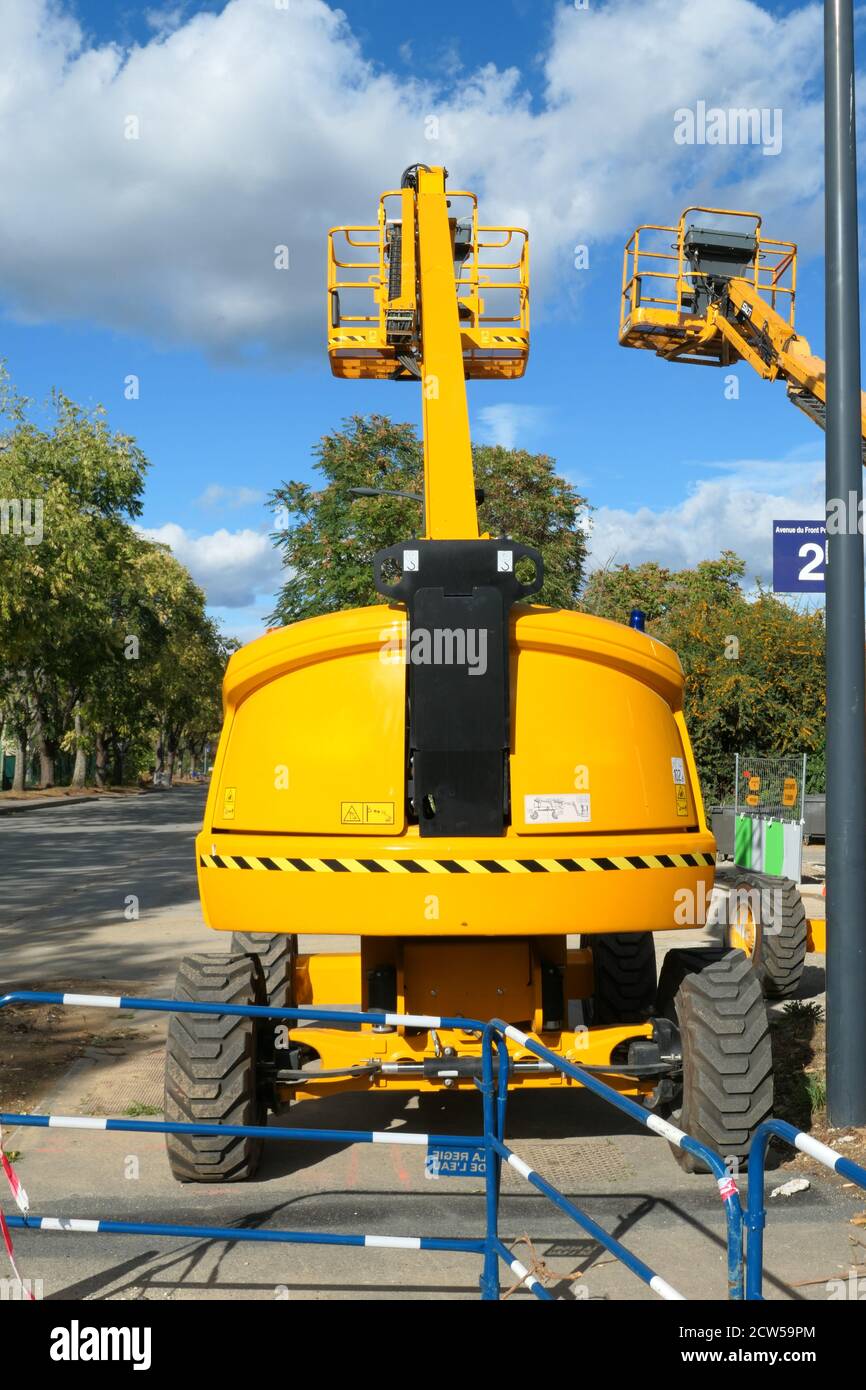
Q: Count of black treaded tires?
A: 5